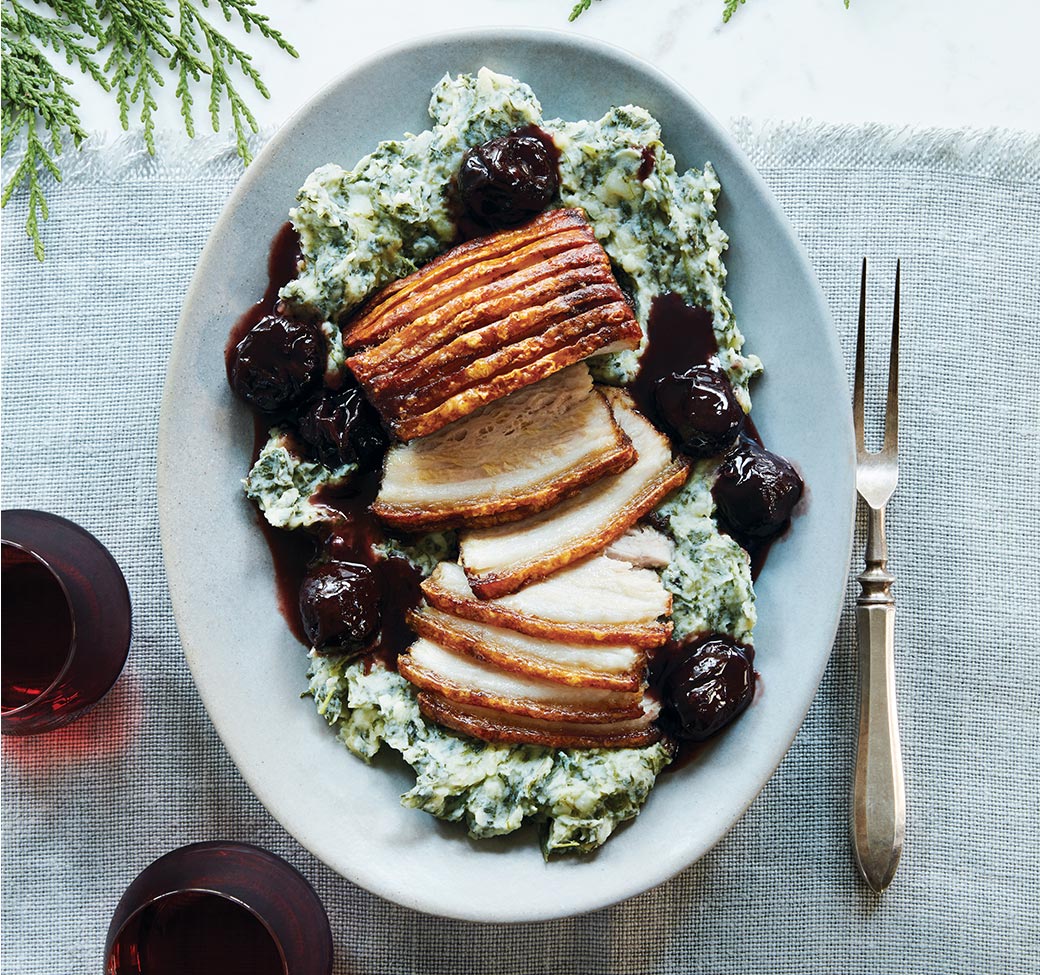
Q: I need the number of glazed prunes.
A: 7